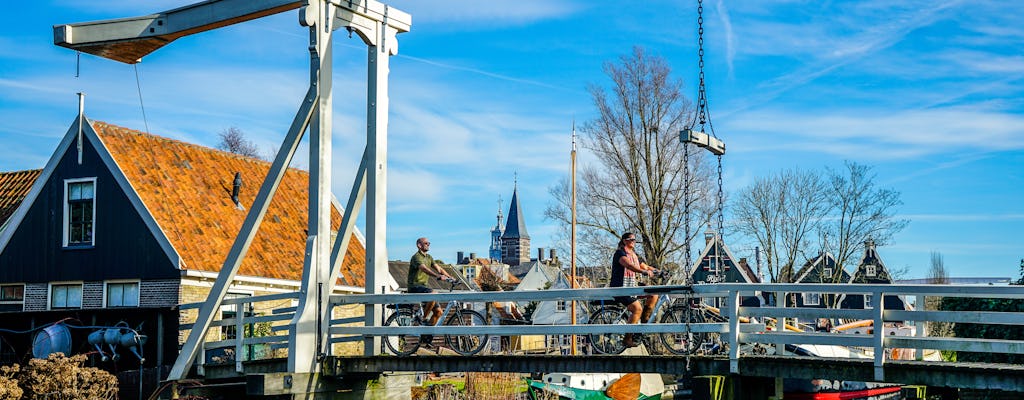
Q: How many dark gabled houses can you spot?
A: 4